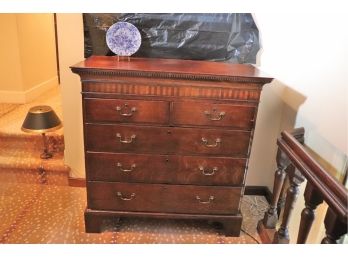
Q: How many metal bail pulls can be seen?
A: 8